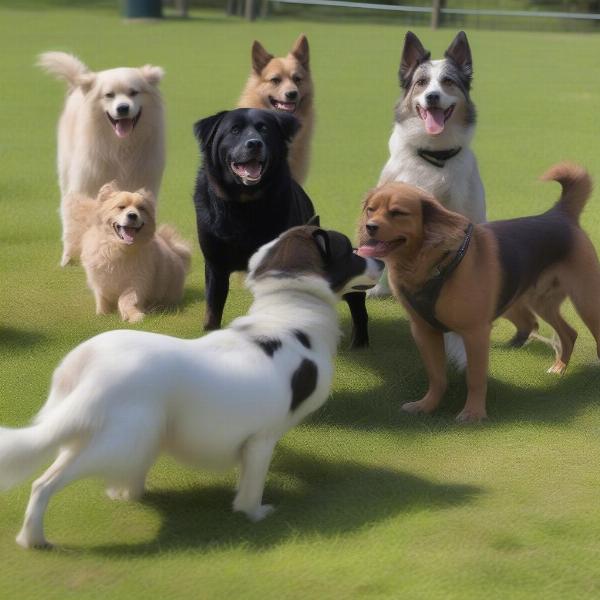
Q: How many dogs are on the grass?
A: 7